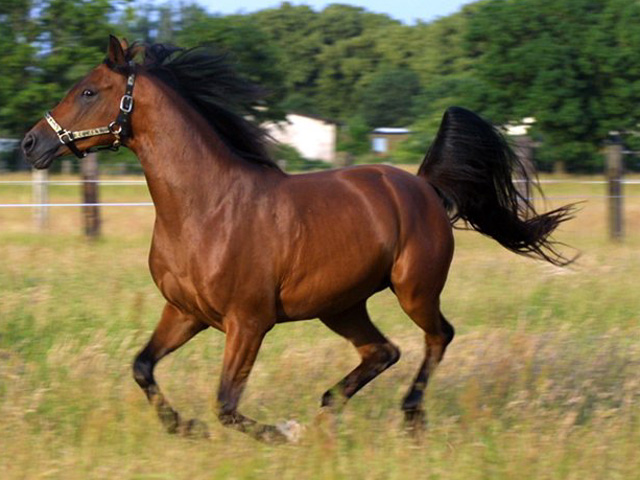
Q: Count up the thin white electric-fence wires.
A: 2